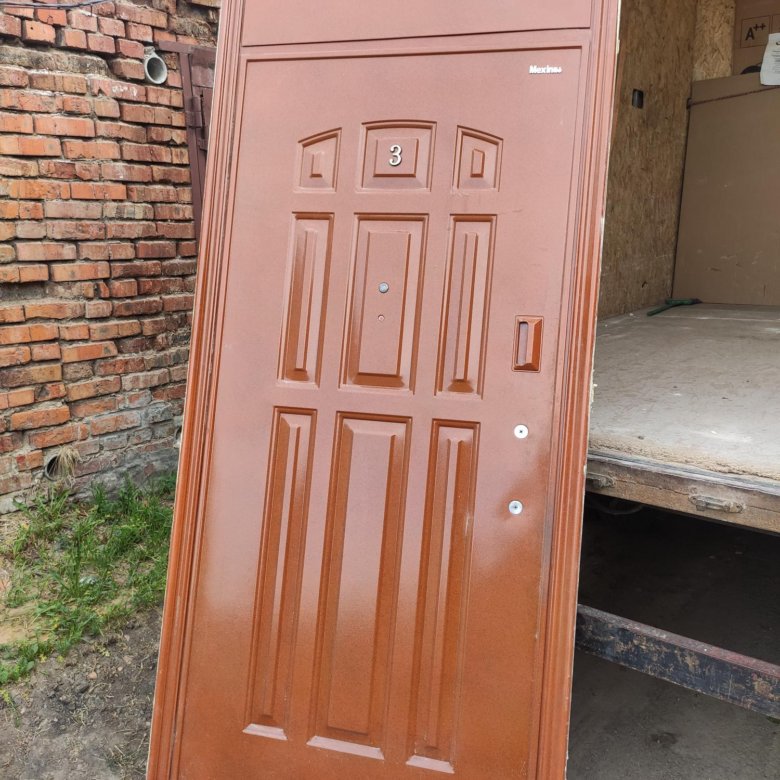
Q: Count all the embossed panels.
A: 9